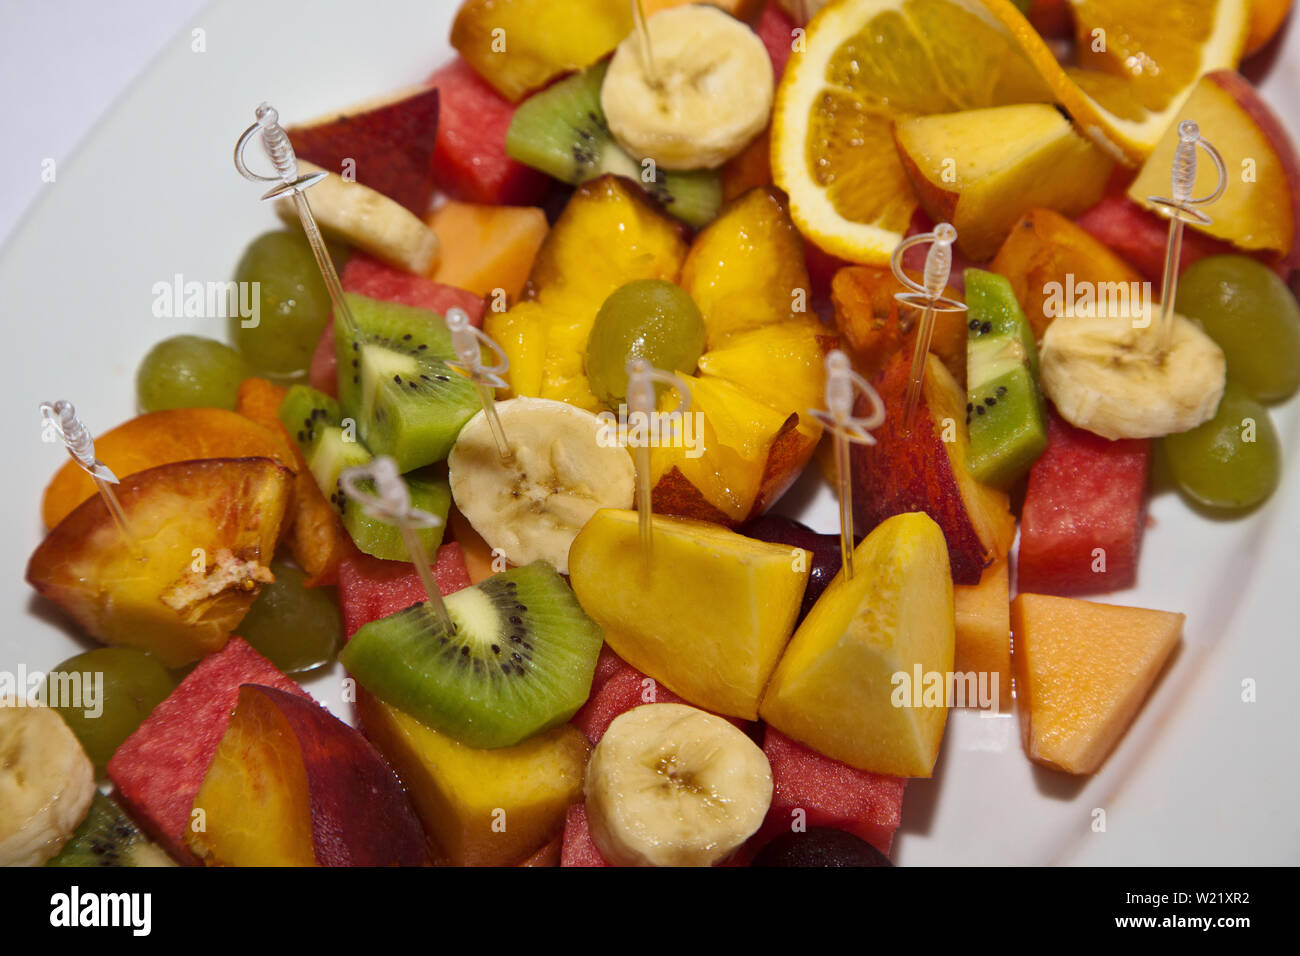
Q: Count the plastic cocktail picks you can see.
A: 9